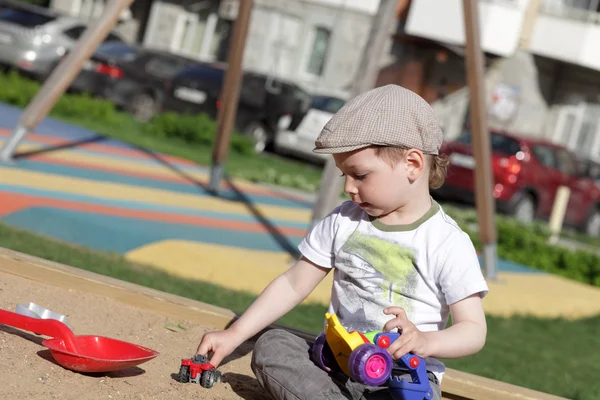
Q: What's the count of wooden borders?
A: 1